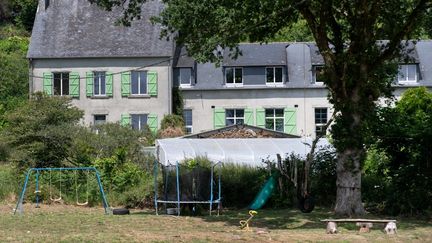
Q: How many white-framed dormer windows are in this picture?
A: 5